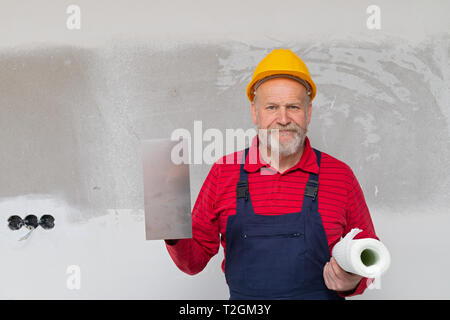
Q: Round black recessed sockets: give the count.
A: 3